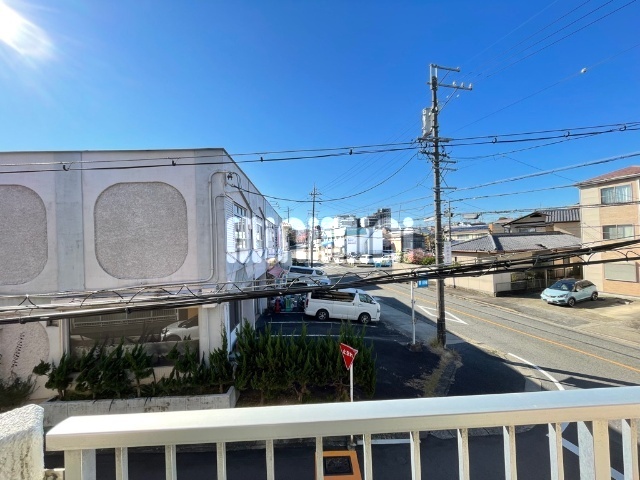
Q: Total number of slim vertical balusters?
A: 11